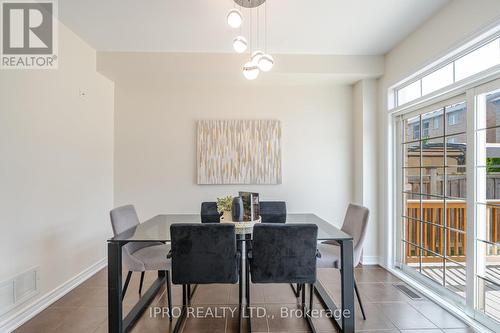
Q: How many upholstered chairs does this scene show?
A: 6